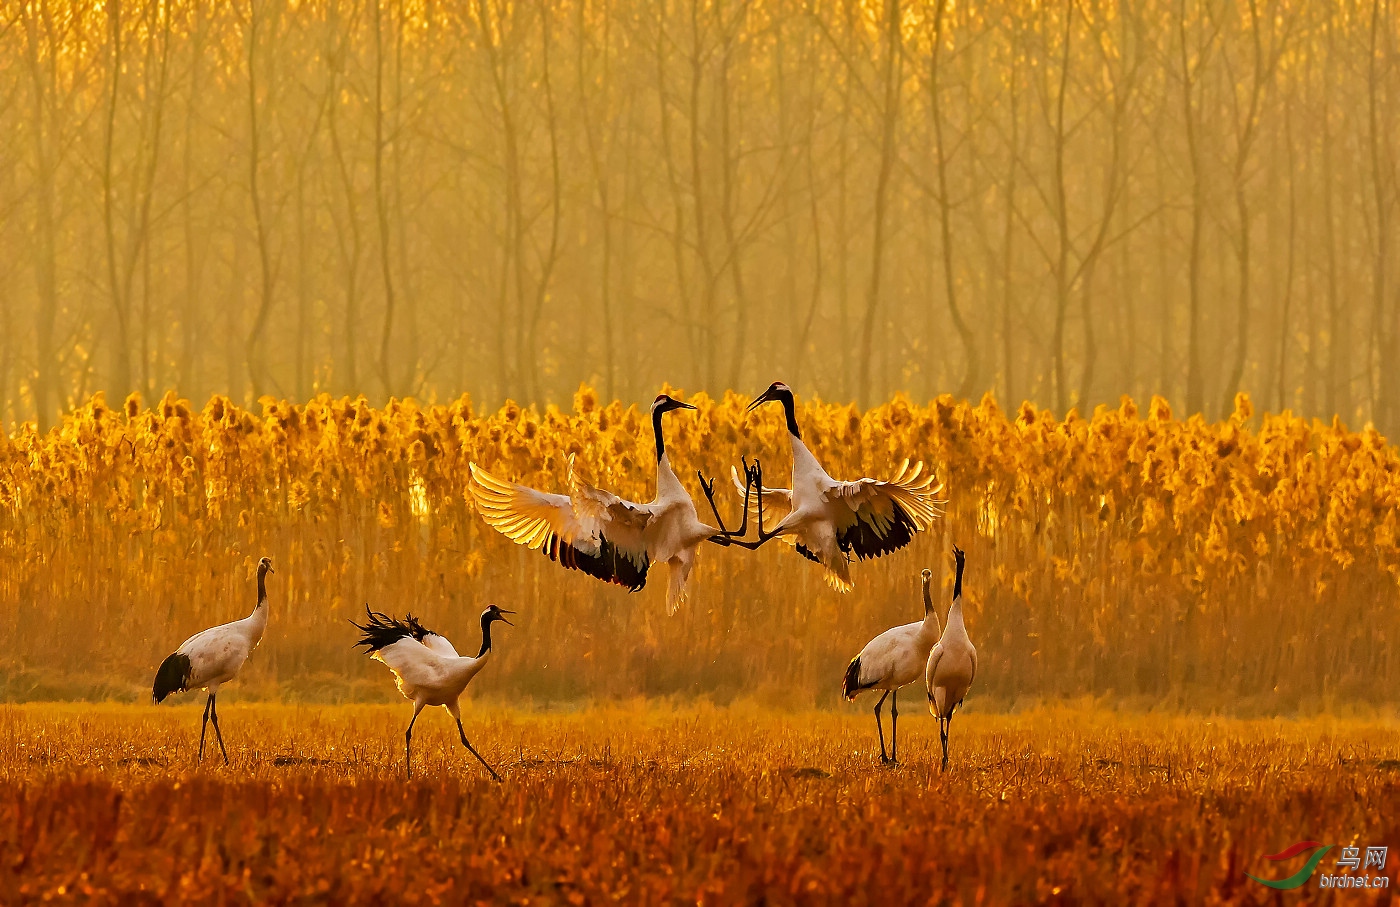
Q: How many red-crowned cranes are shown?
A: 6